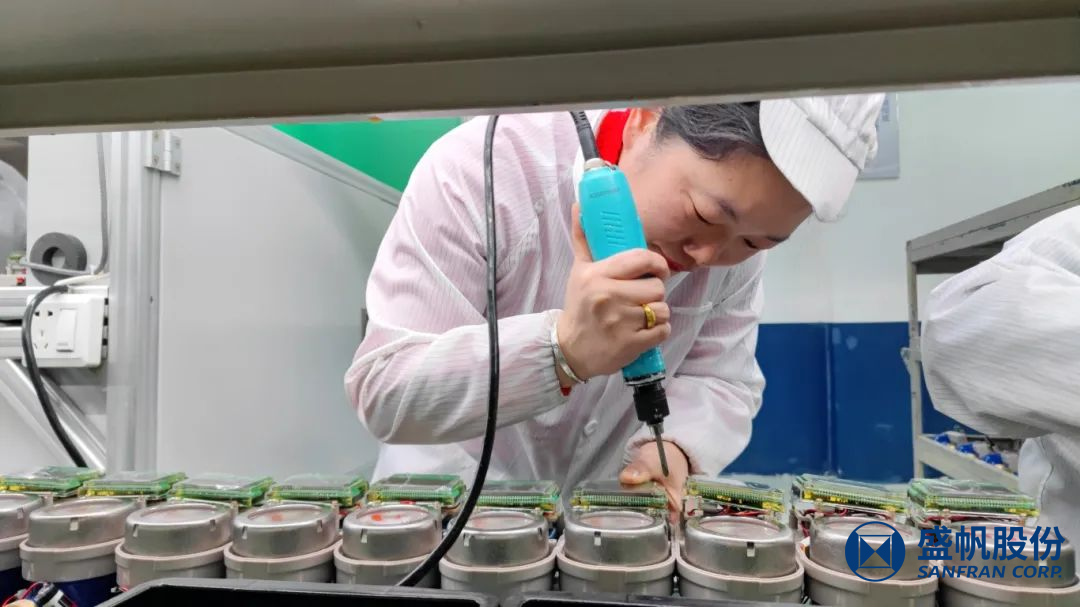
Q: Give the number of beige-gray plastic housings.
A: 10